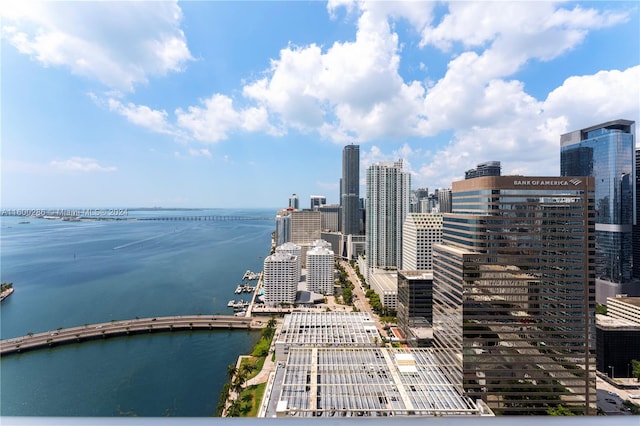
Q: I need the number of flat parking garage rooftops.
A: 2